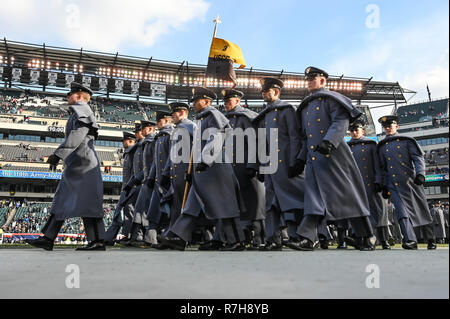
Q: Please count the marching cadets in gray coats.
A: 12